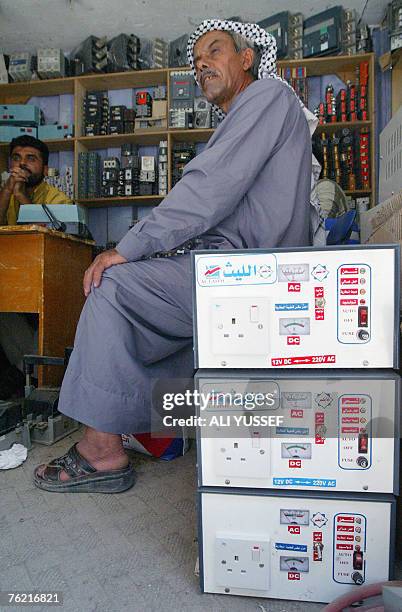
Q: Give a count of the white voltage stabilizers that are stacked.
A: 3